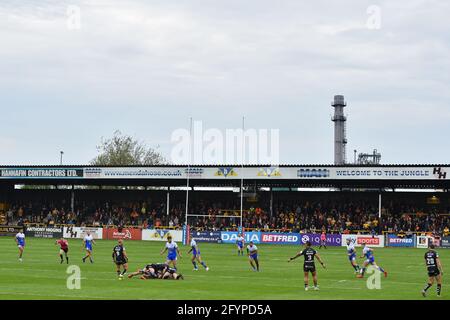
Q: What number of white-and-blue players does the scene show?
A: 8